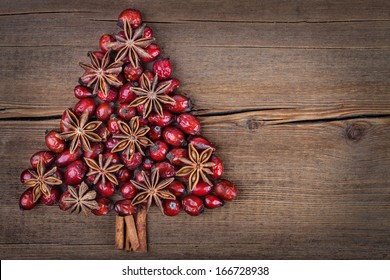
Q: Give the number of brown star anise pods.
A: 10